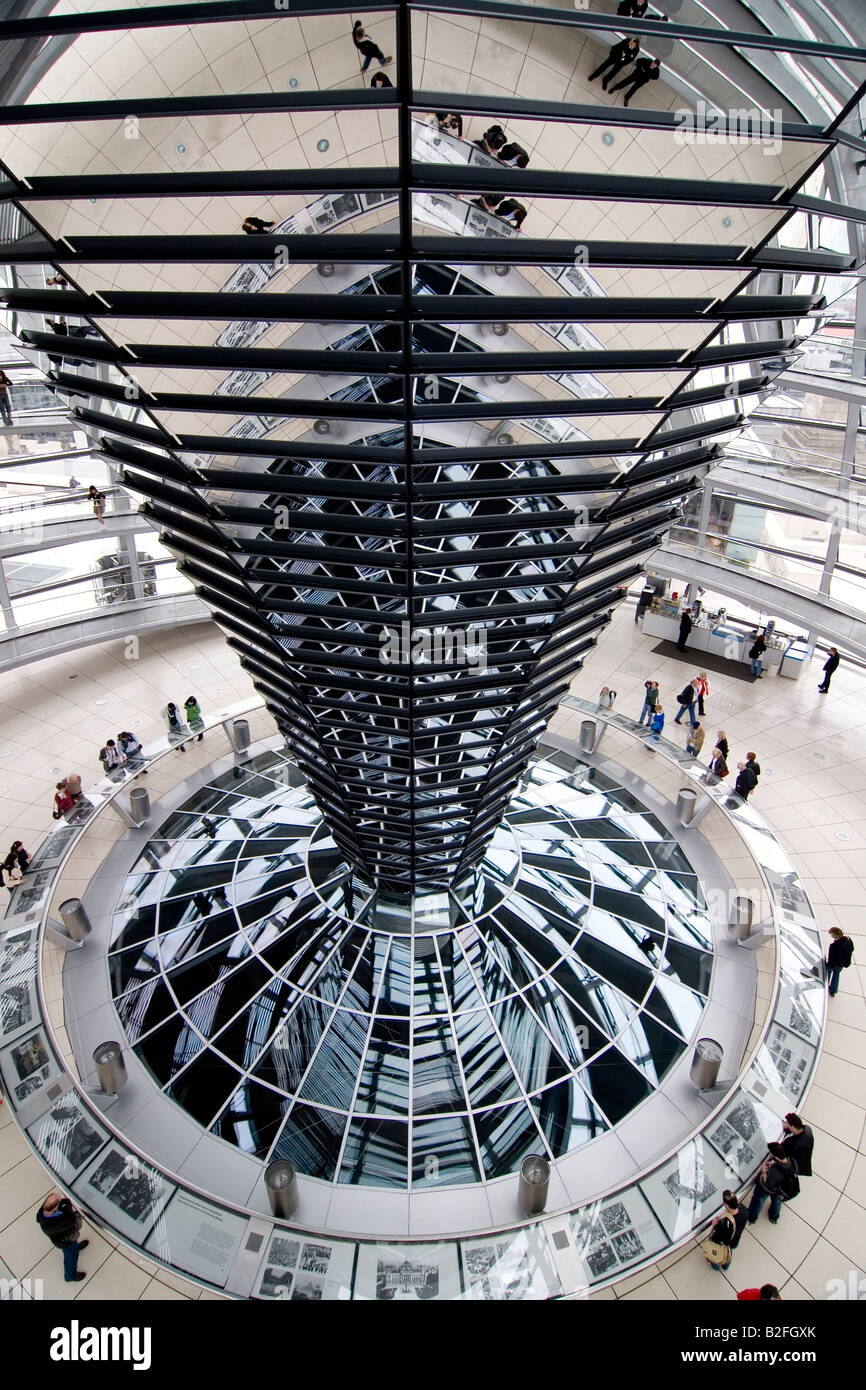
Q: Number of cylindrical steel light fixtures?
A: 10